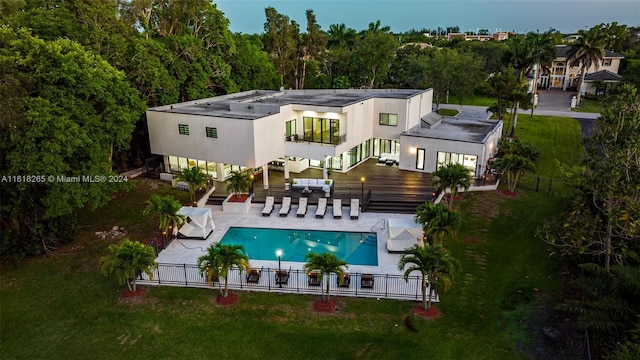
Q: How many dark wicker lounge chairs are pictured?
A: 6